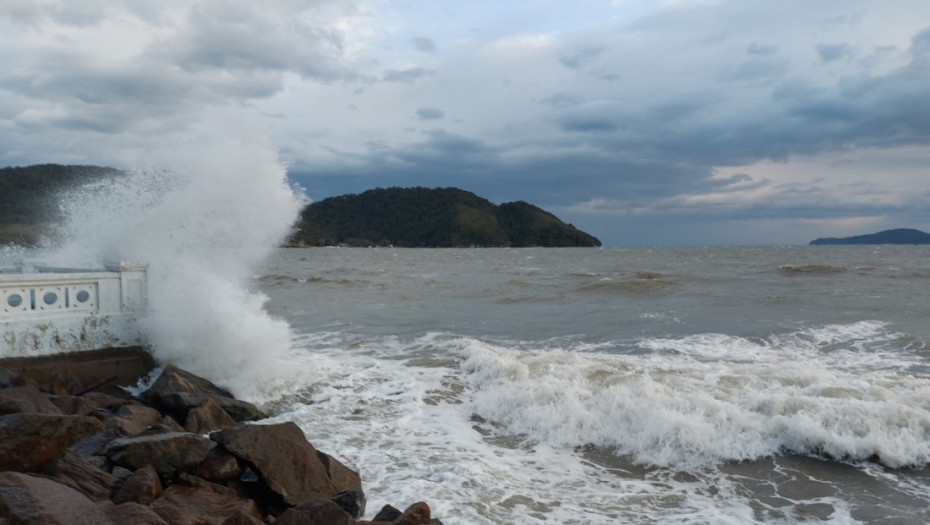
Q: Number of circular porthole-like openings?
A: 3